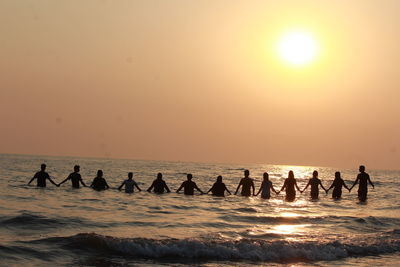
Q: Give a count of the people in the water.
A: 13